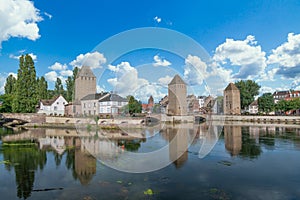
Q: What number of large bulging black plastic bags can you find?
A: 0